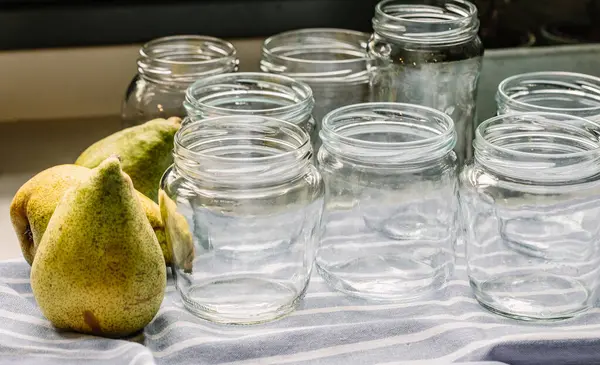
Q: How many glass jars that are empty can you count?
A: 8